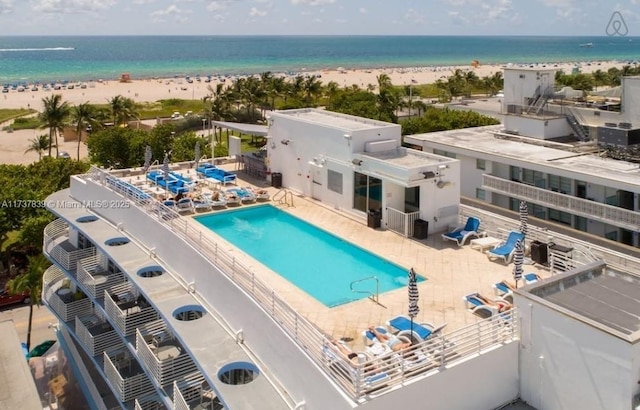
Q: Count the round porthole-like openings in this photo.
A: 5